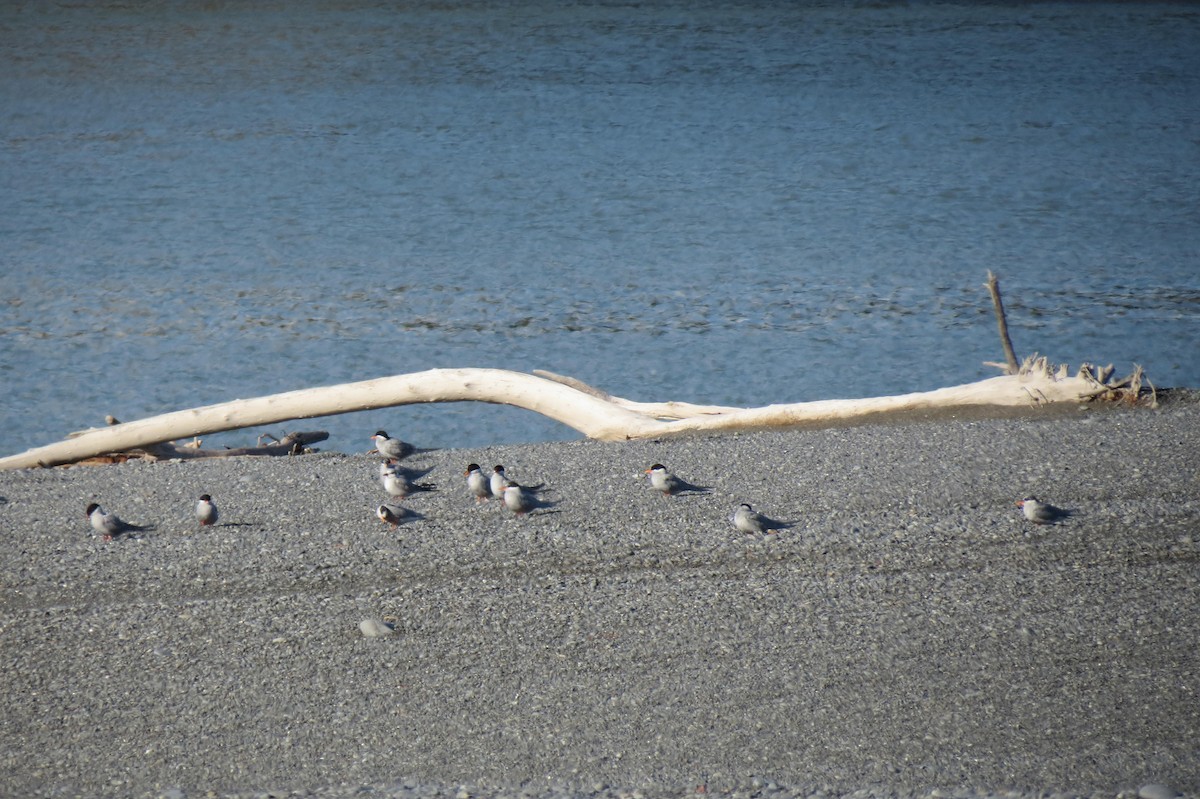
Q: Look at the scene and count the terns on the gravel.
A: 12